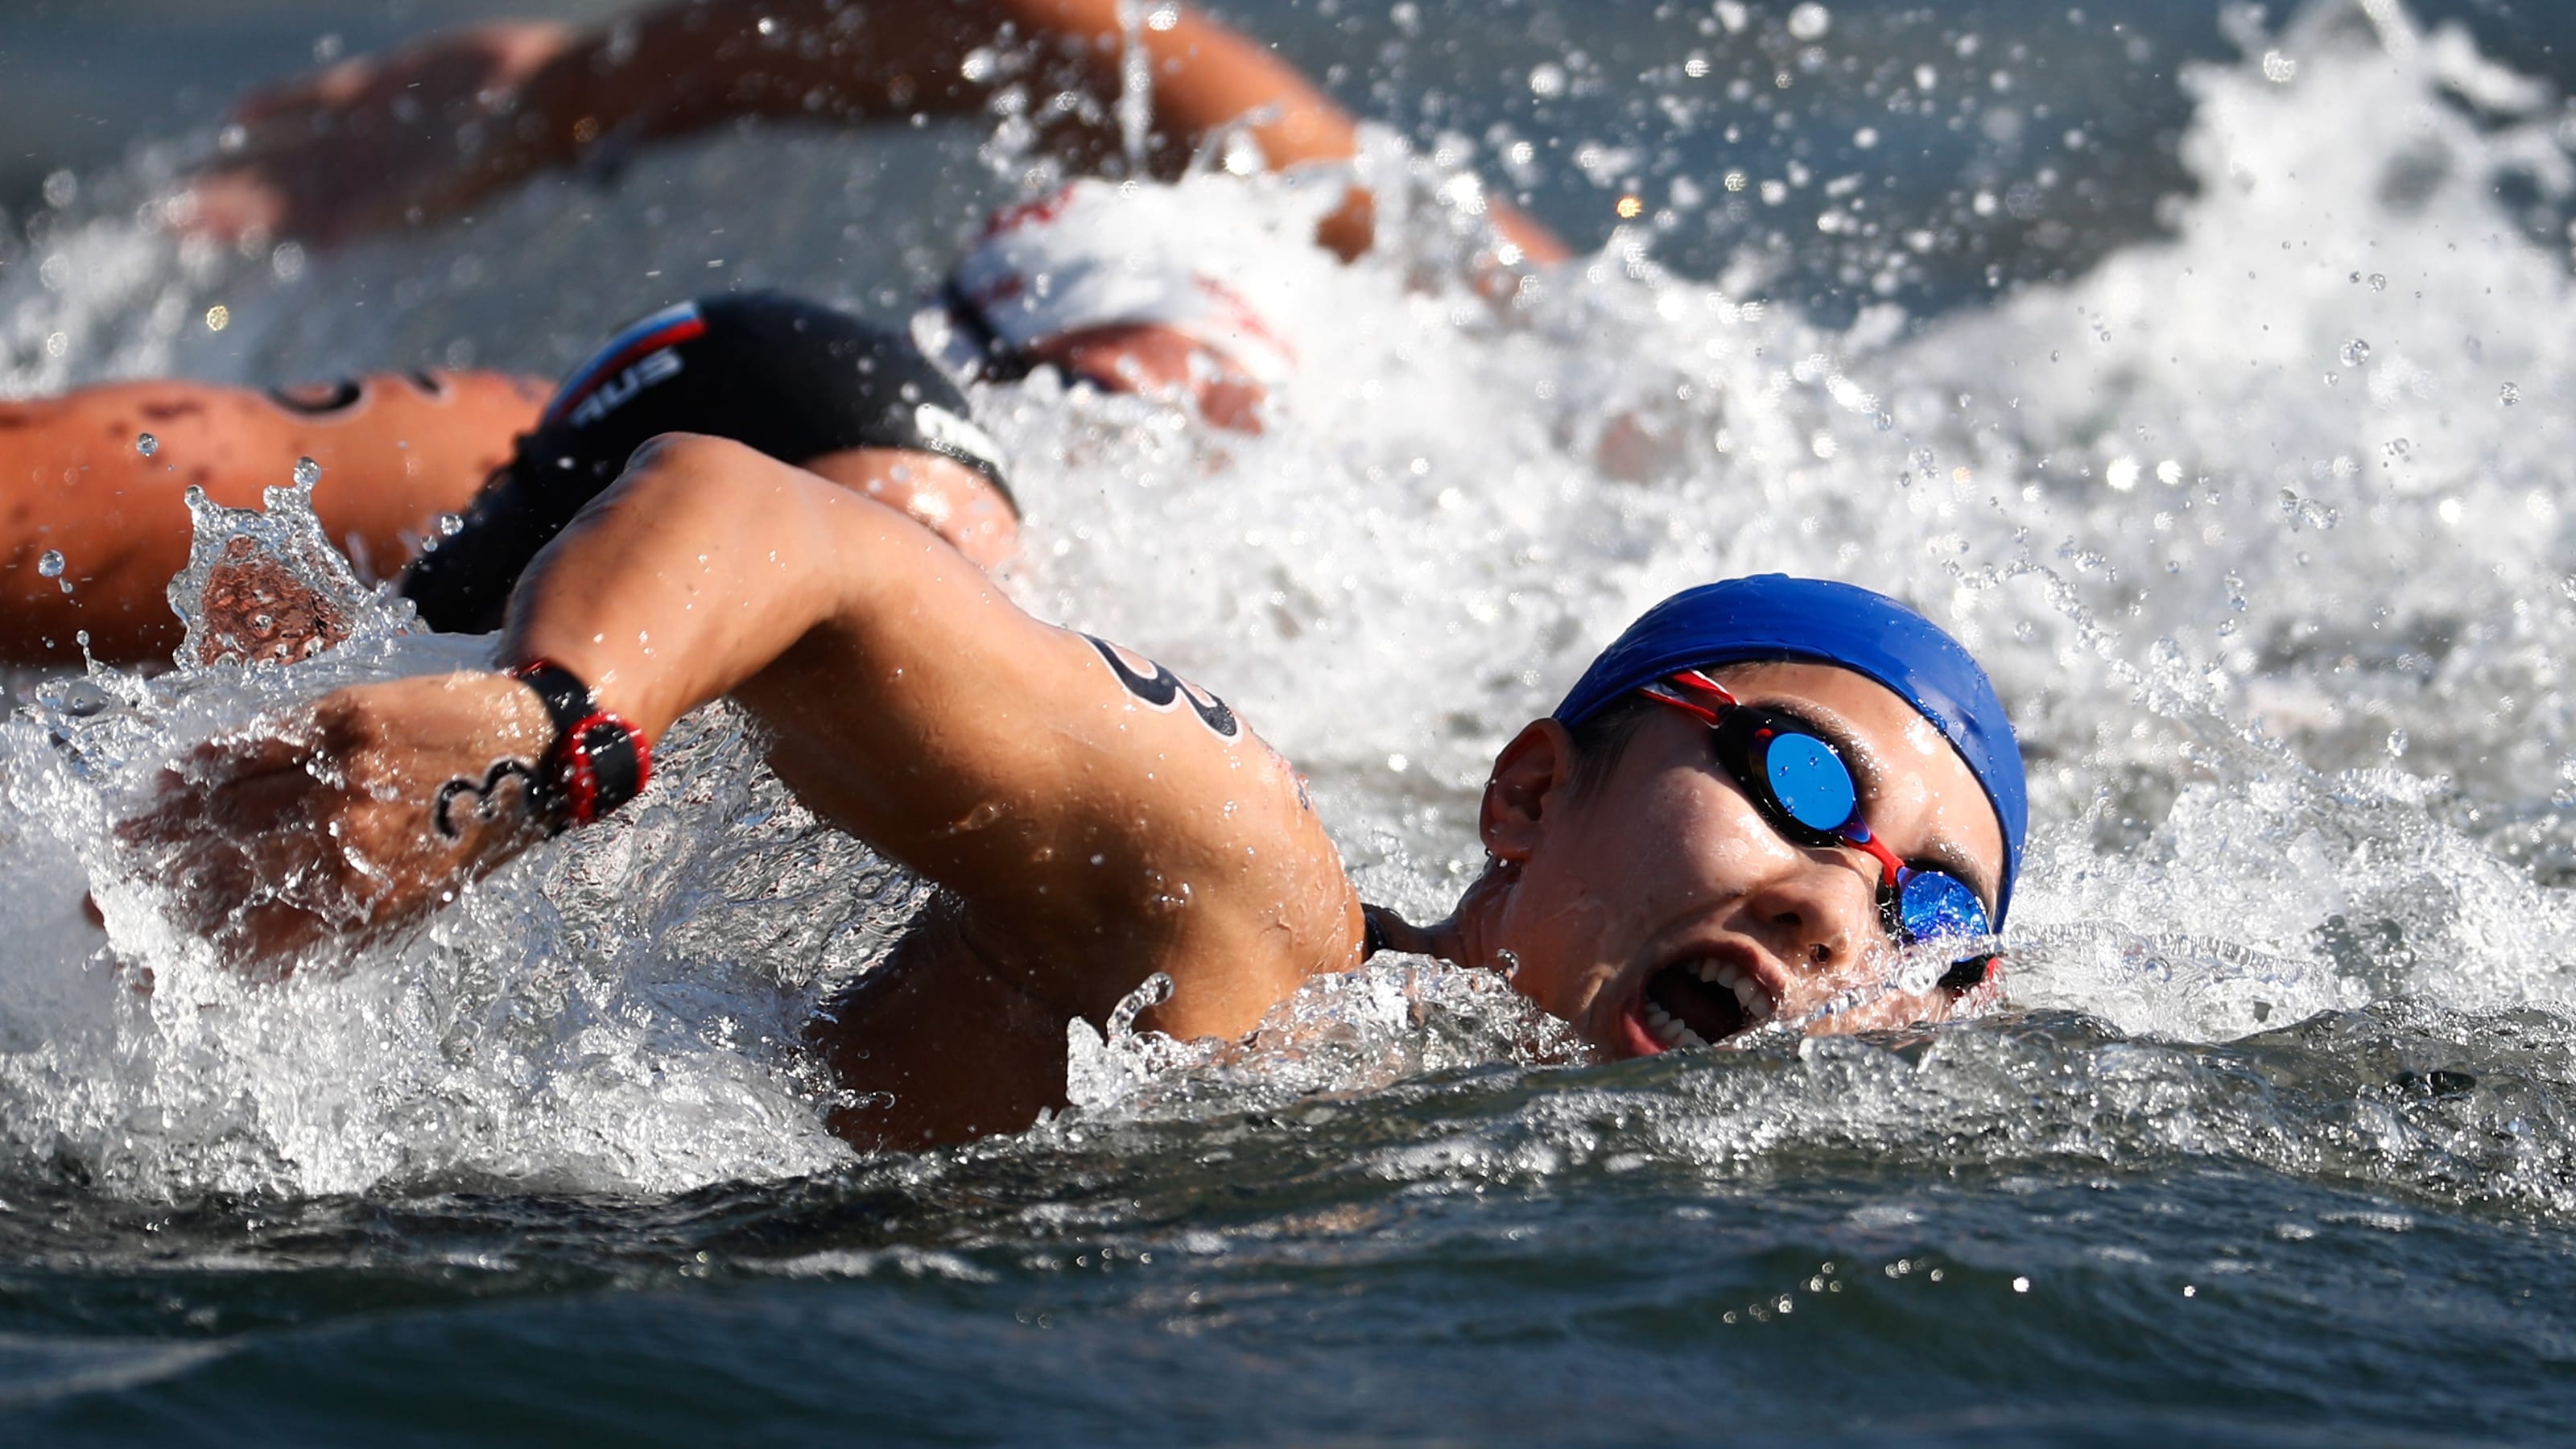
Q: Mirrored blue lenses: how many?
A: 2